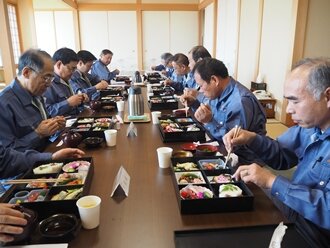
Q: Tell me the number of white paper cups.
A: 5